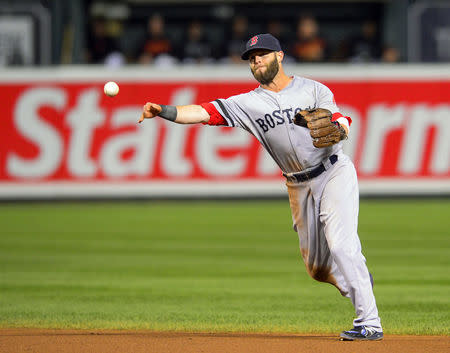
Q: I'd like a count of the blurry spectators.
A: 7